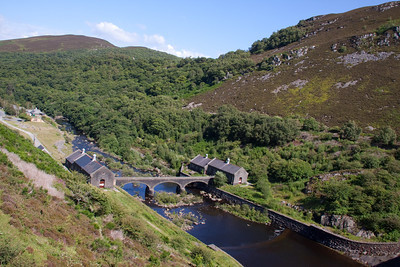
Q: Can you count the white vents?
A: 4